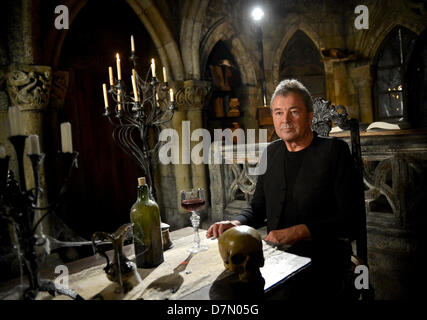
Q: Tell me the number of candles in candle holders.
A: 15